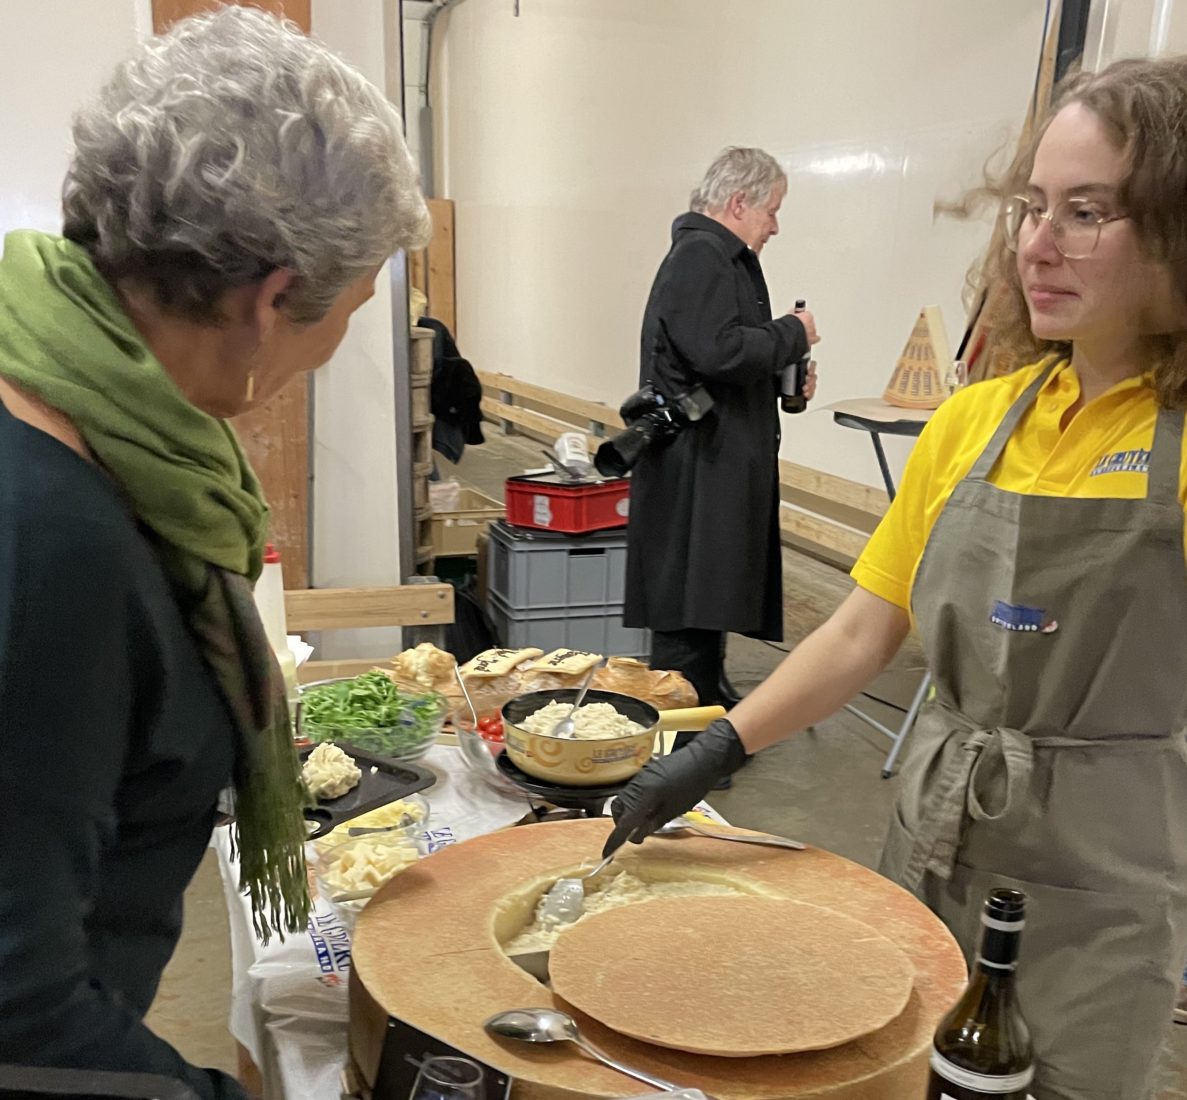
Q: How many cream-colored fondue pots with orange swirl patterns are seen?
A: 1